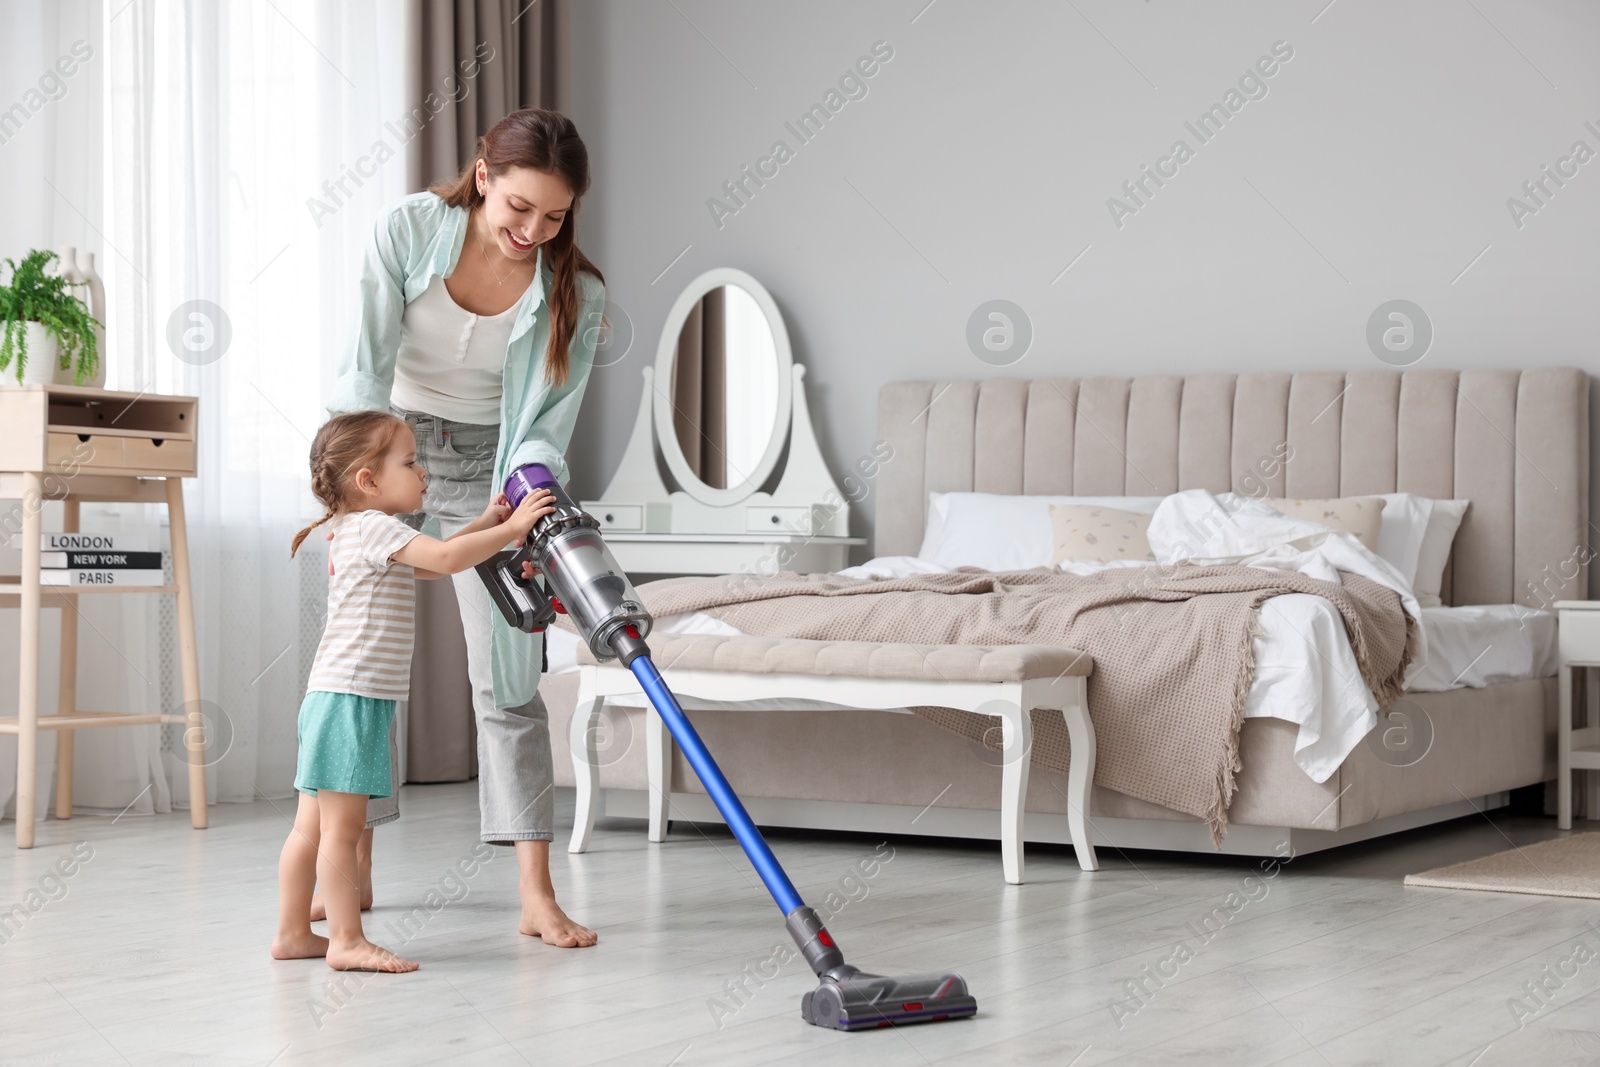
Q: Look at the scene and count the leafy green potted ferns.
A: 1